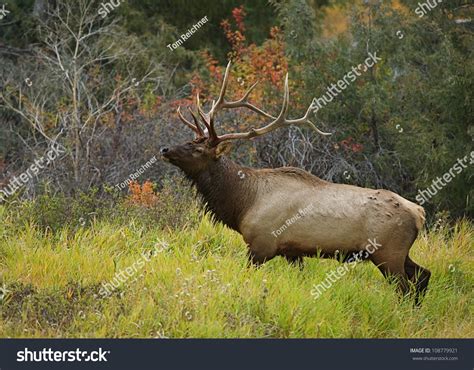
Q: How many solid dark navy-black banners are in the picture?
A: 1